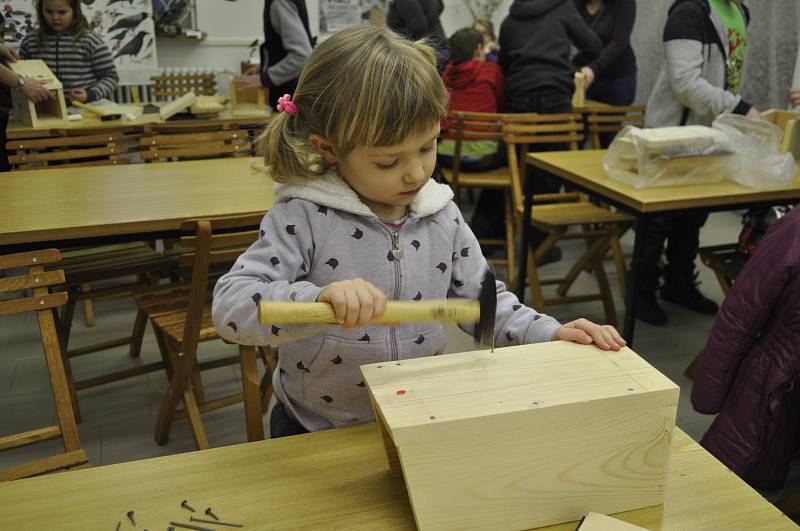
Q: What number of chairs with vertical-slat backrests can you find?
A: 0